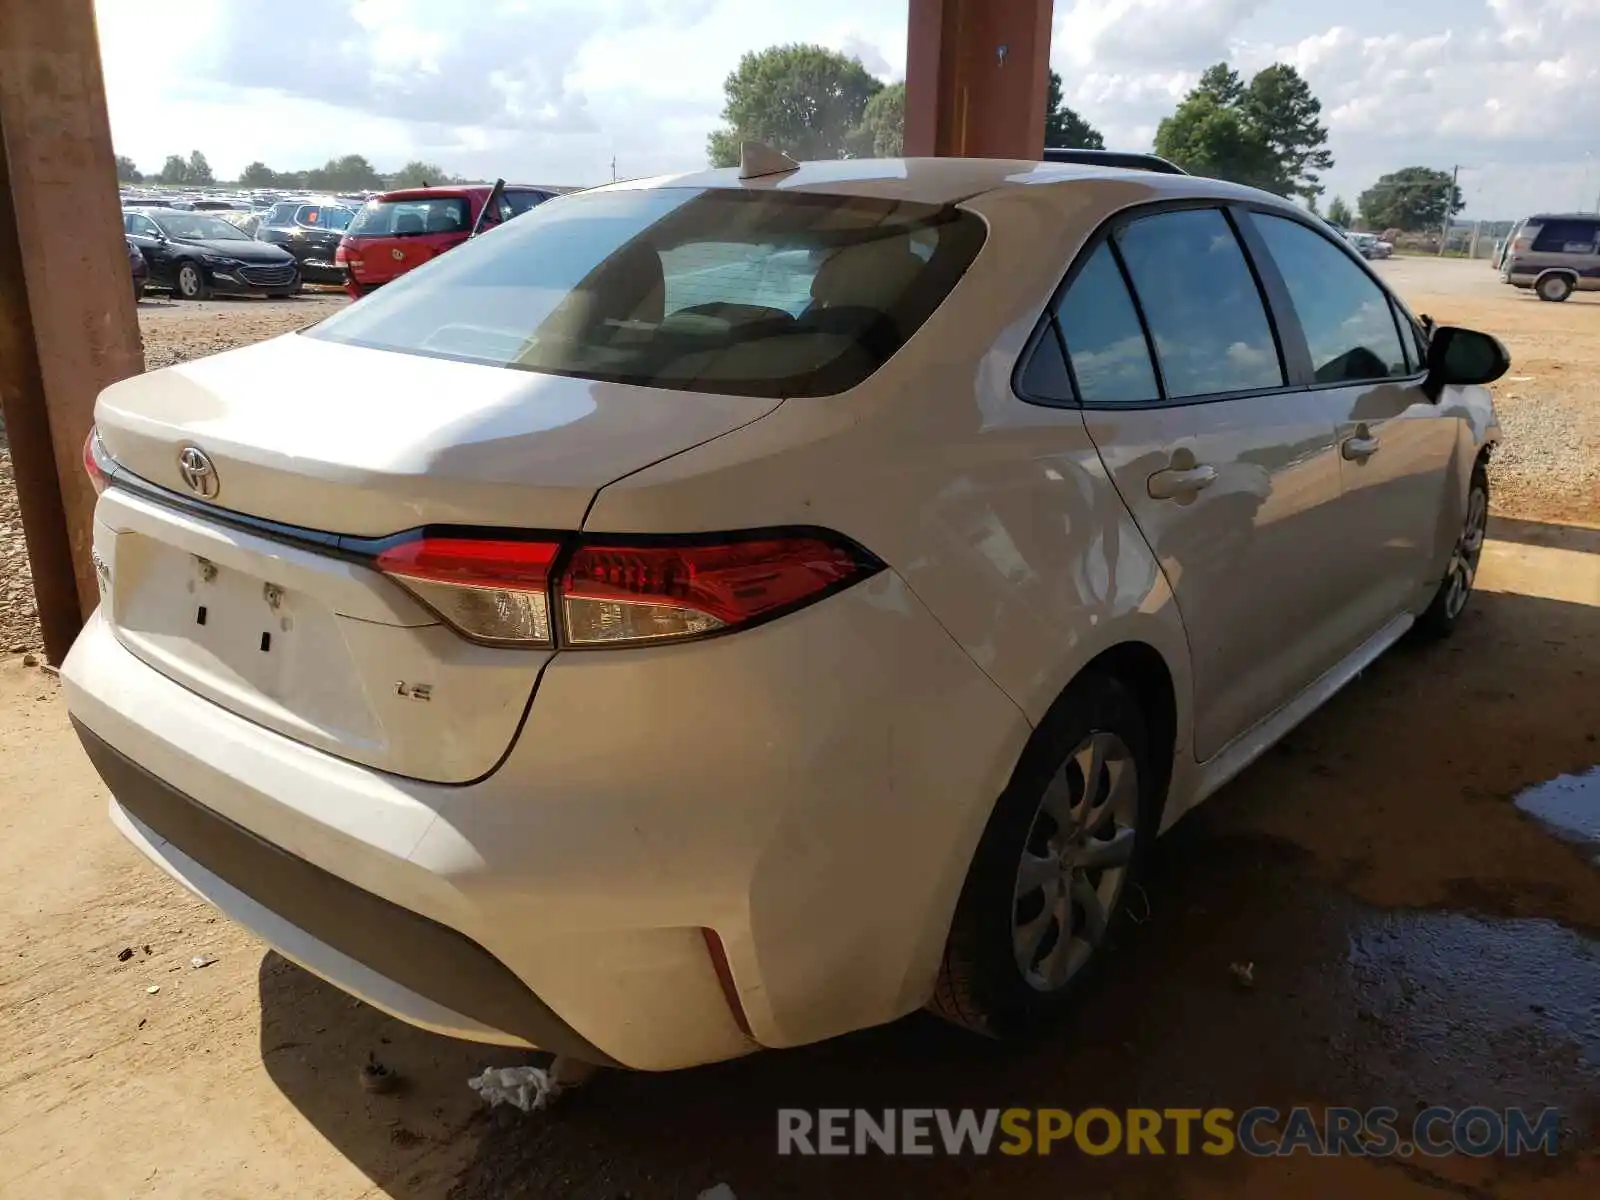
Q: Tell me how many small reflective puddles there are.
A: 2